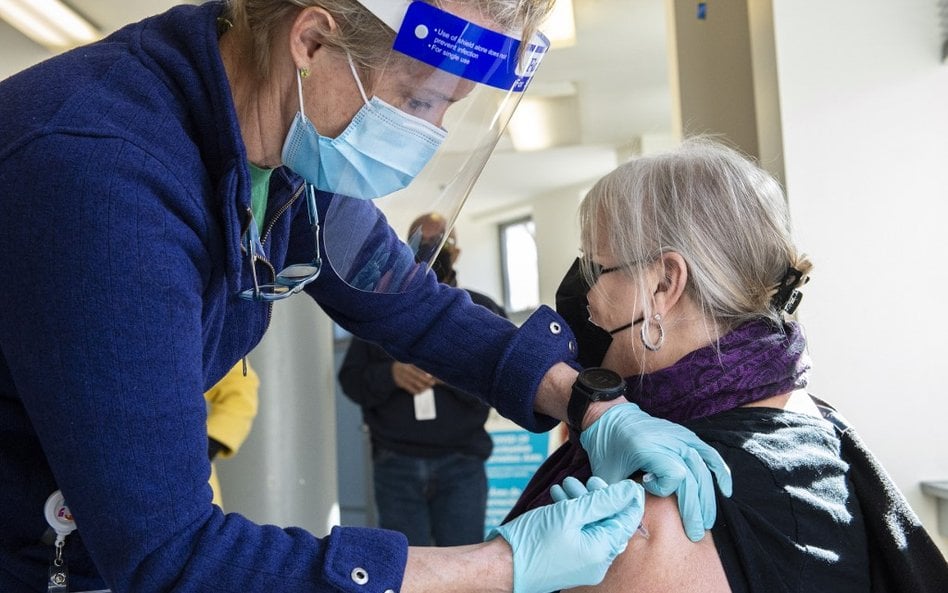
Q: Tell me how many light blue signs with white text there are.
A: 1